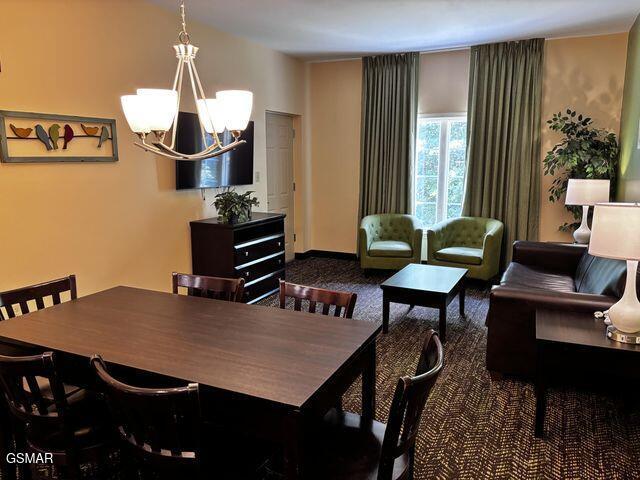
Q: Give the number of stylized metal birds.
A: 6